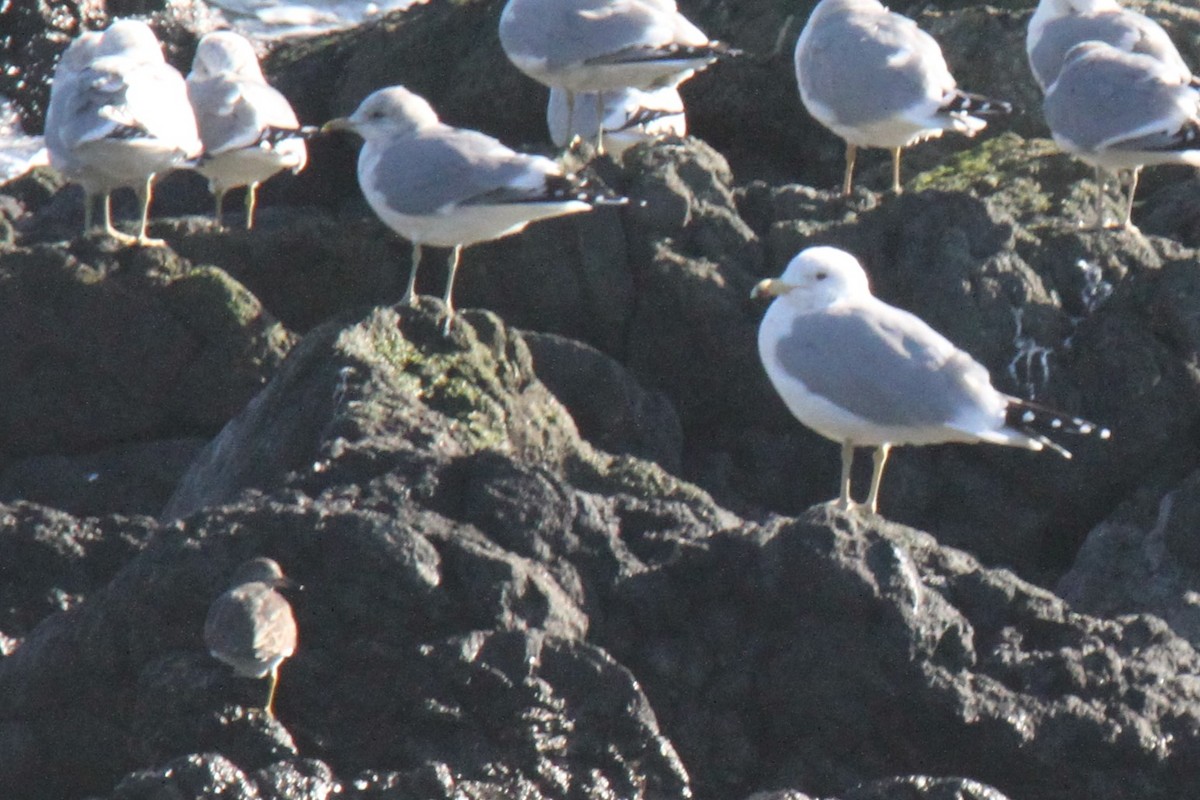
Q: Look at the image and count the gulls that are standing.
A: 10